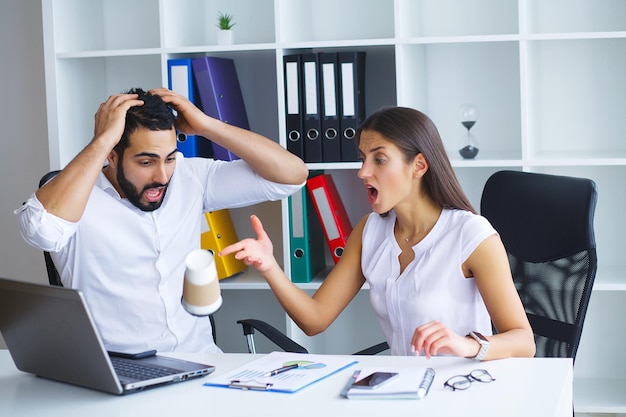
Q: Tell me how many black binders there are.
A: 4